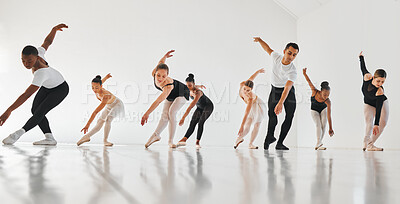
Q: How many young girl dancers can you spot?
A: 6